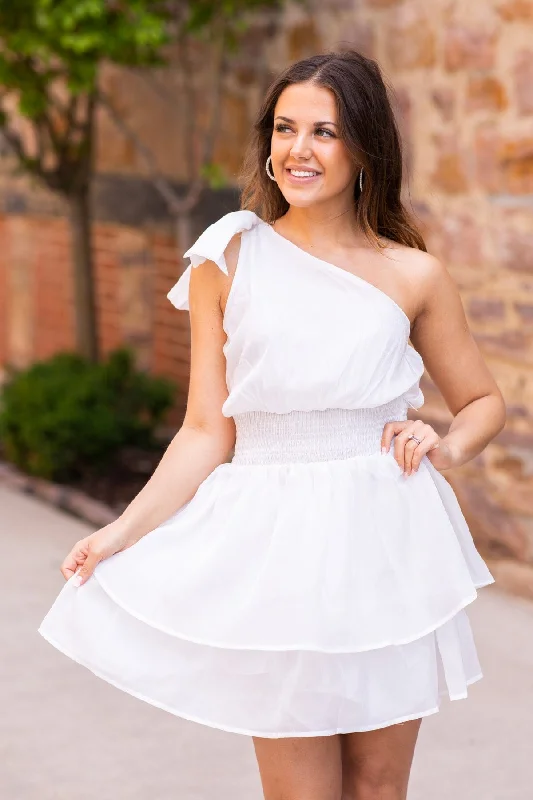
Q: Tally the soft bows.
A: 1